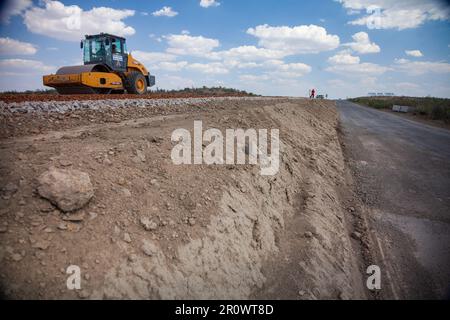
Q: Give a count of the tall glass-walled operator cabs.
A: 1